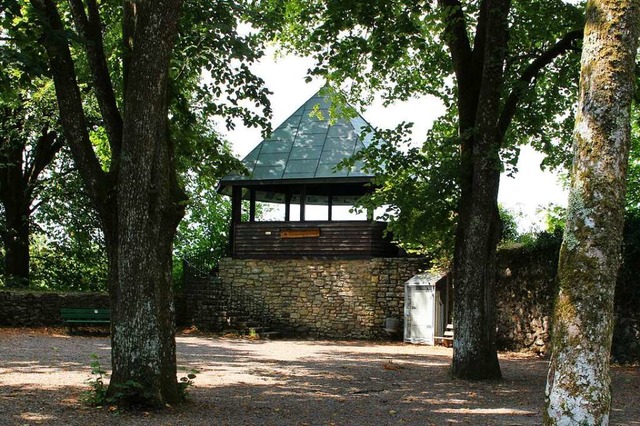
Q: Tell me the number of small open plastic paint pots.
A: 0